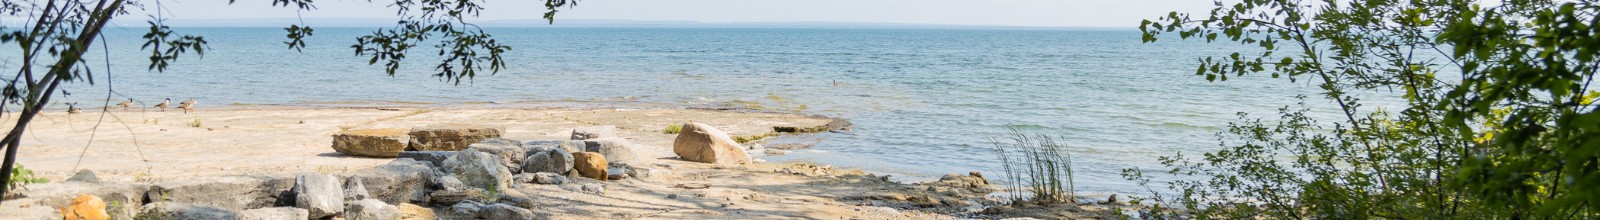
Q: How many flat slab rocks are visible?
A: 2